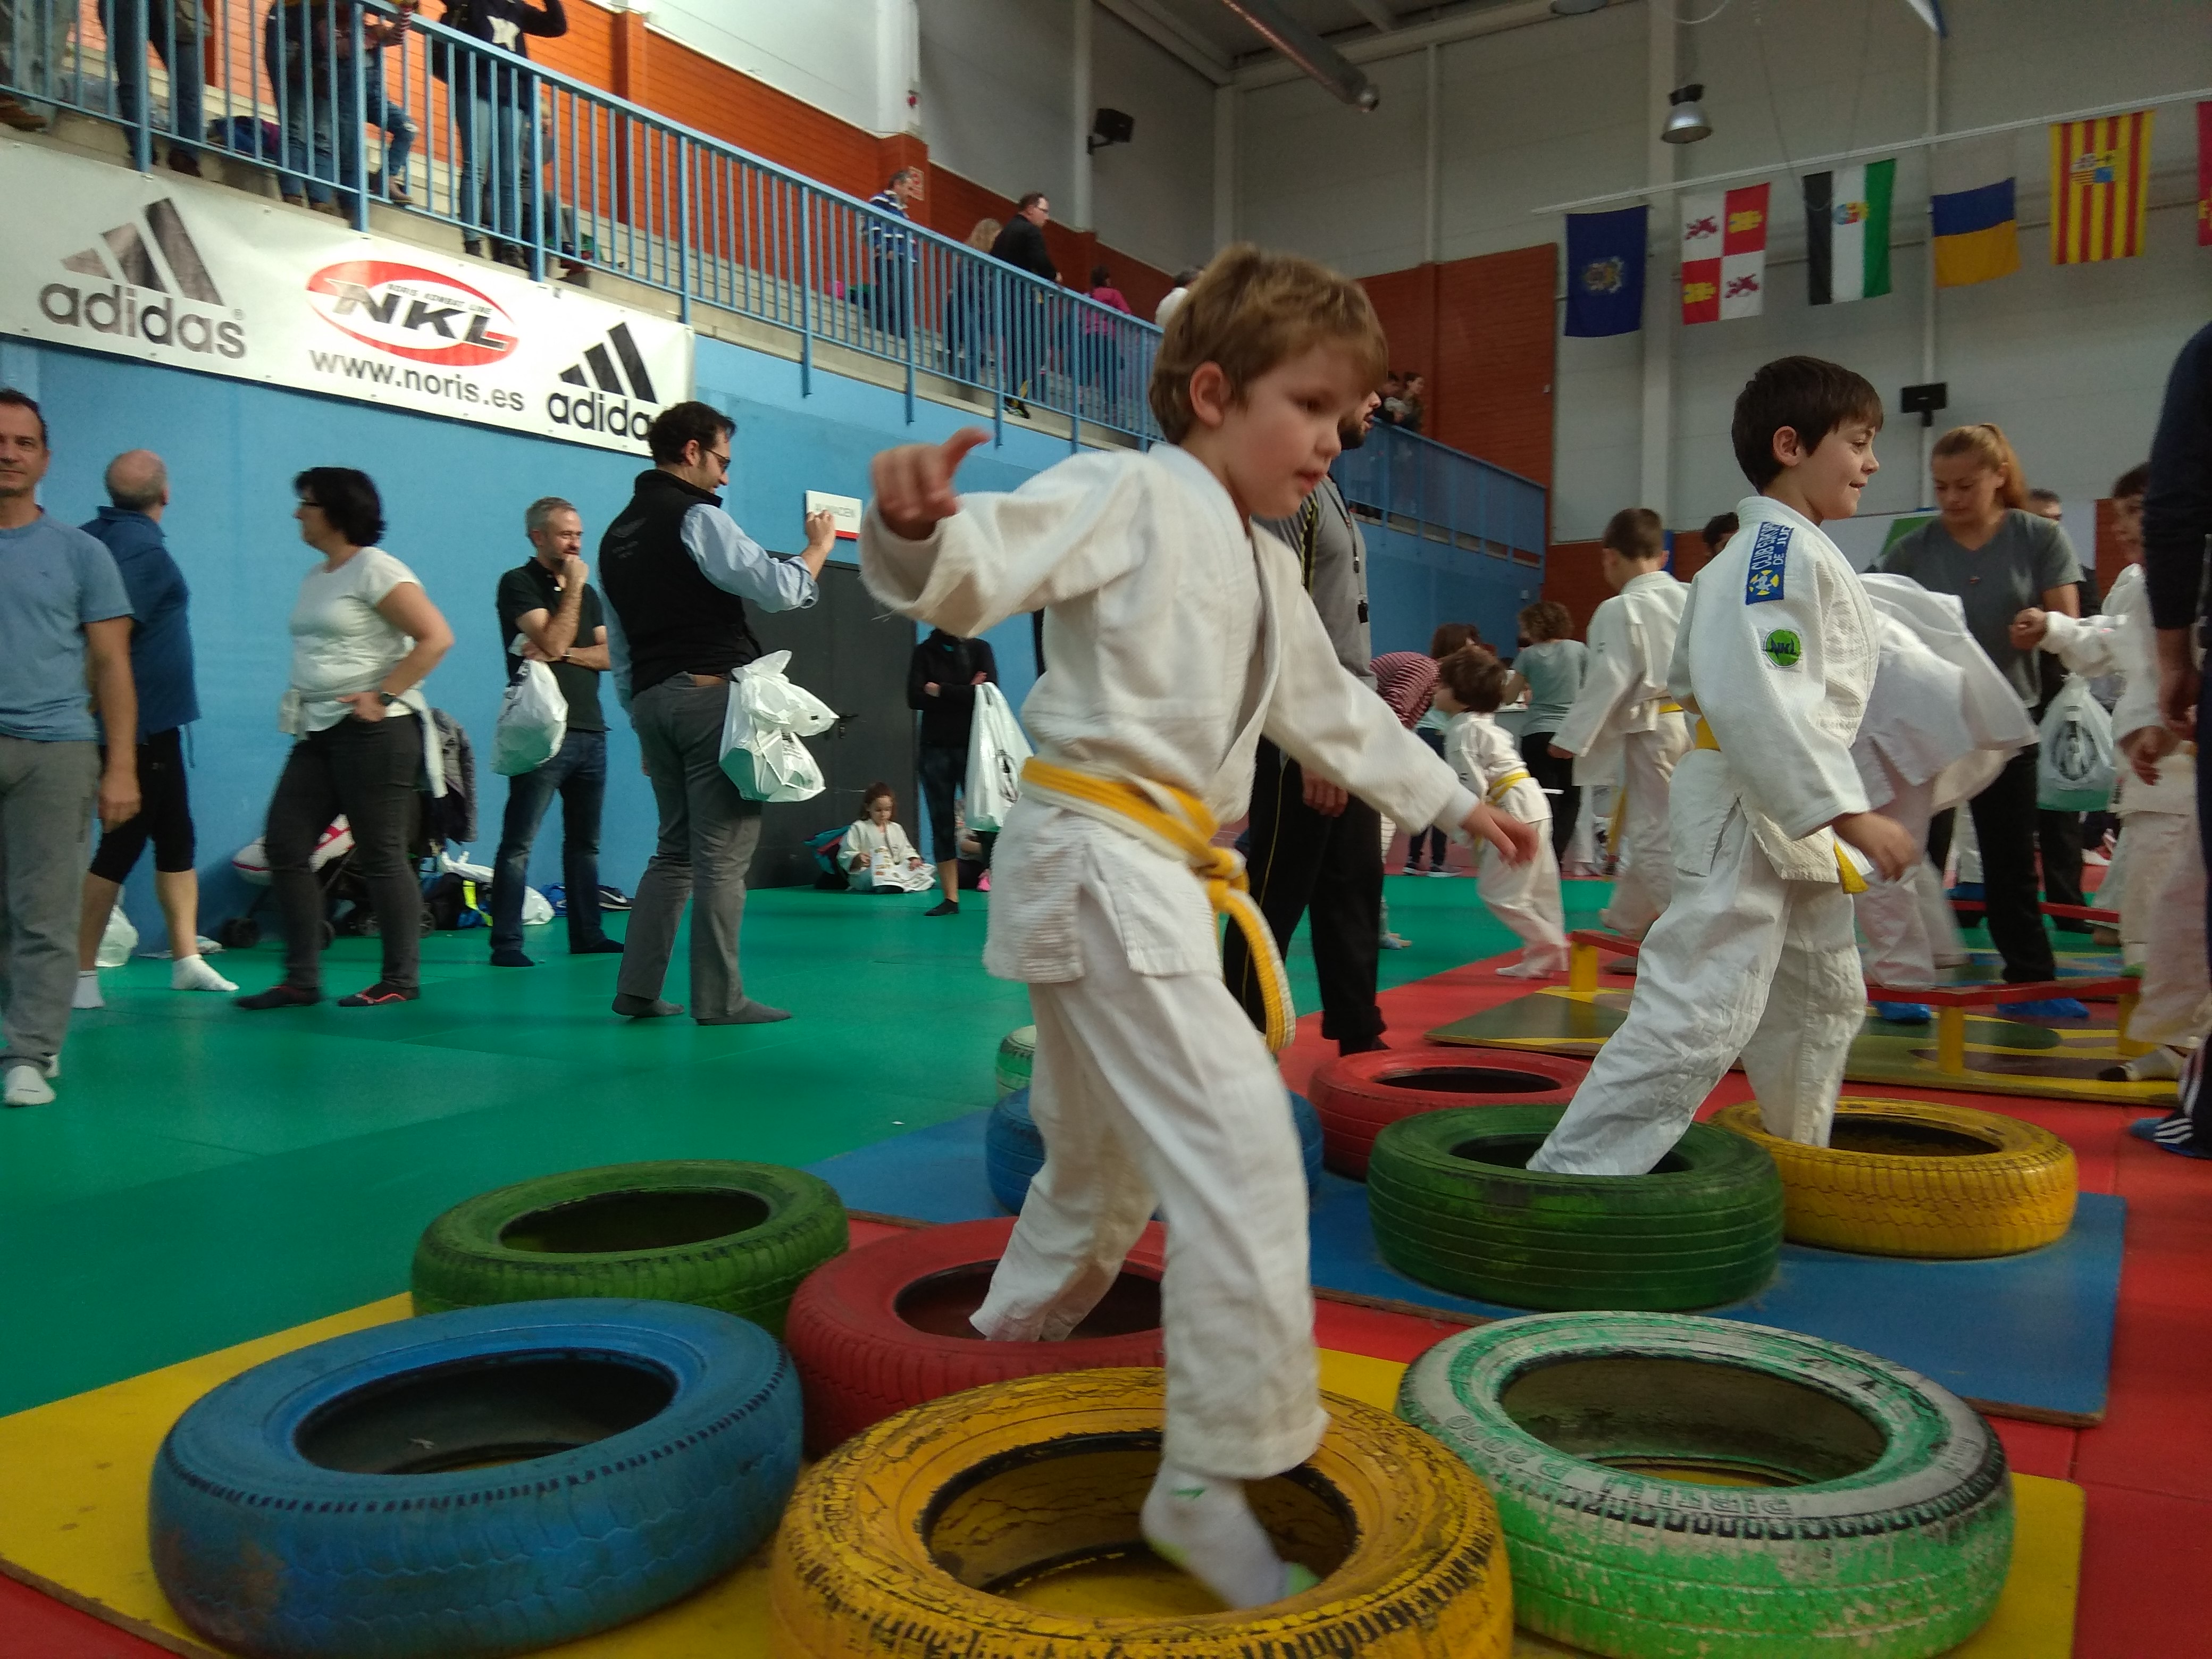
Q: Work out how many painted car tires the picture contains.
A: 10